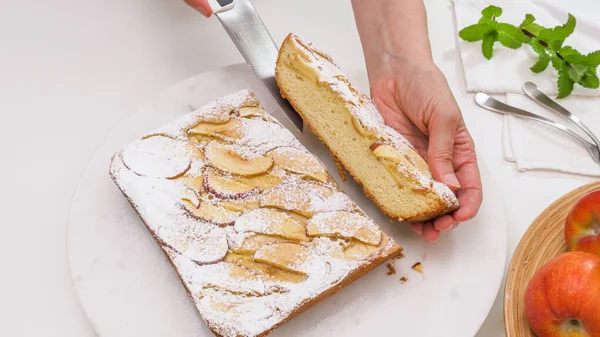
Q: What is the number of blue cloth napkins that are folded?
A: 0